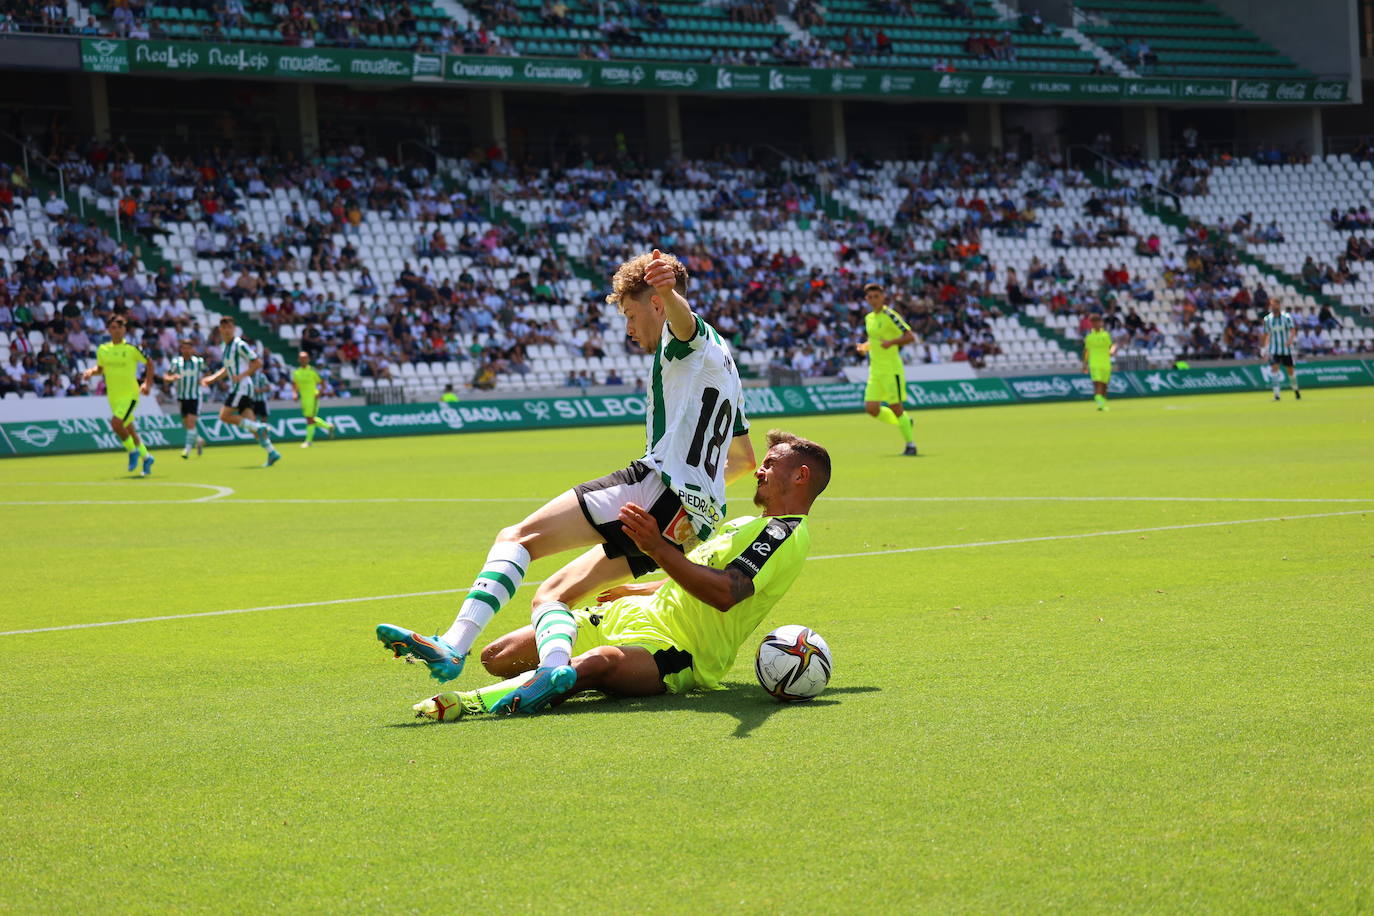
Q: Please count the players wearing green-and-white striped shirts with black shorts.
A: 5